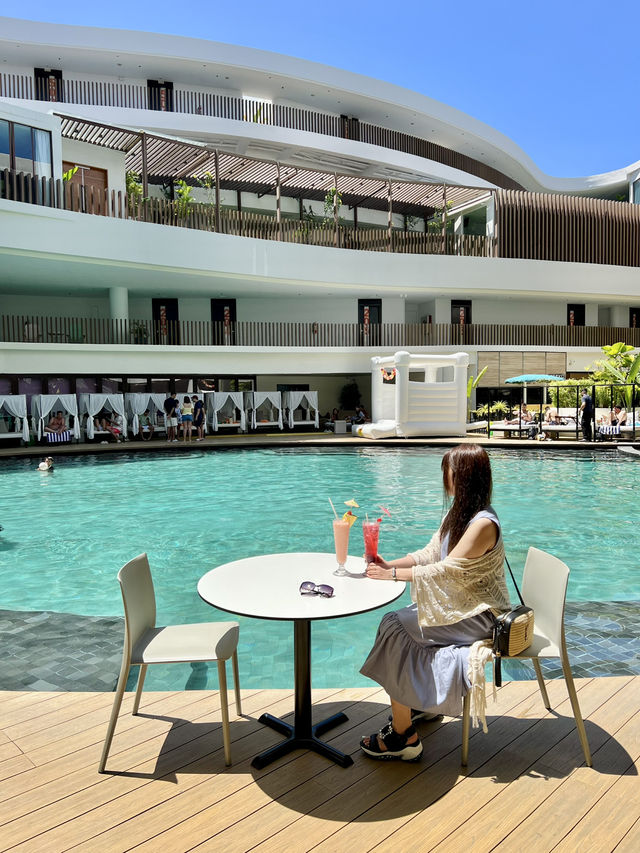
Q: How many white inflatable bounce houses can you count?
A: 1